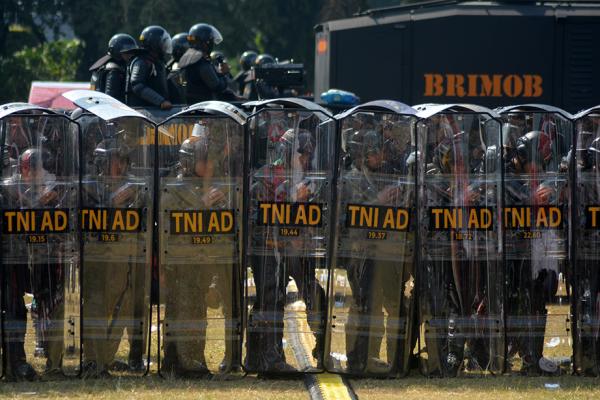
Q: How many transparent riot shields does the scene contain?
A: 8